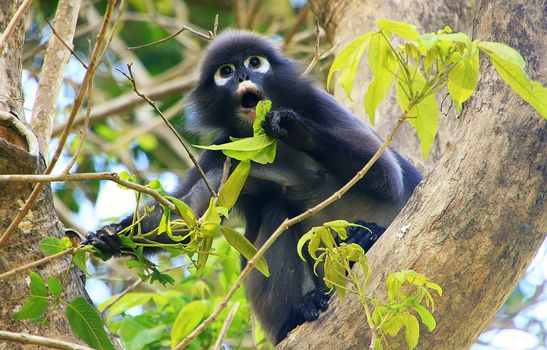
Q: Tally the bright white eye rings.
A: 2